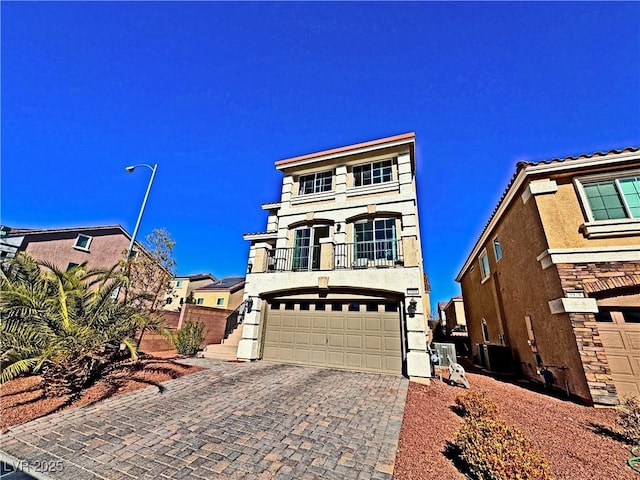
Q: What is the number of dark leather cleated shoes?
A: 0